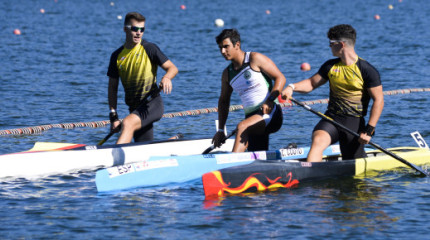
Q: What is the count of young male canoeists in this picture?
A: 3